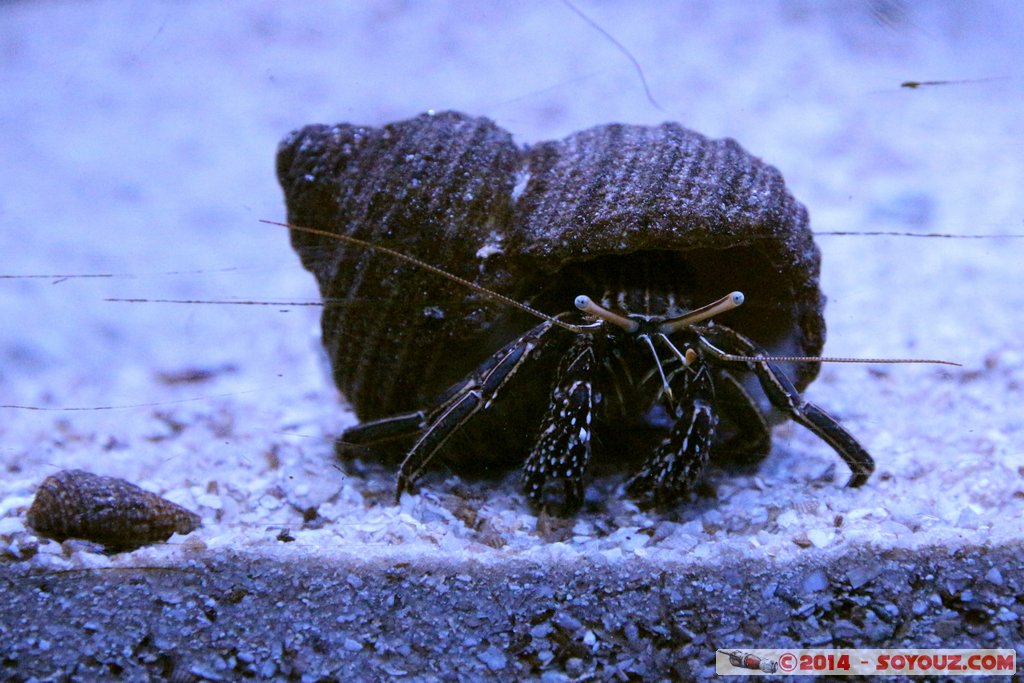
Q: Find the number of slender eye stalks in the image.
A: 2